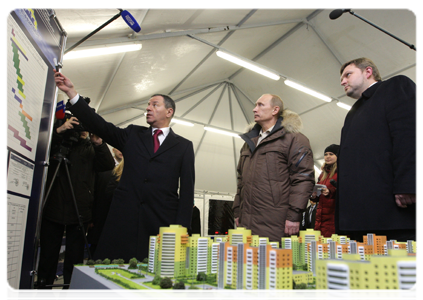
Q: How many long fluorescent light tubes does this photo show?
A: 6